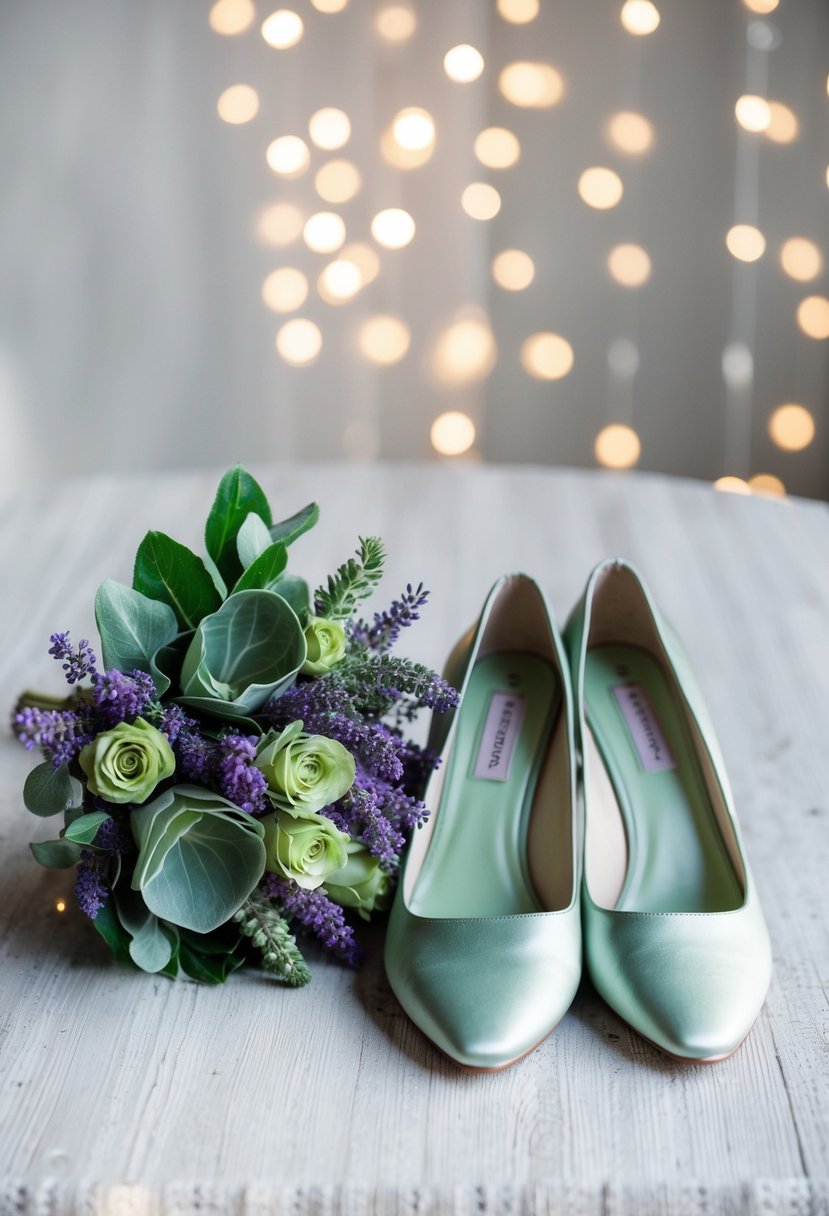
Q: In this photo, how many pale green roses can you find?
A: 5